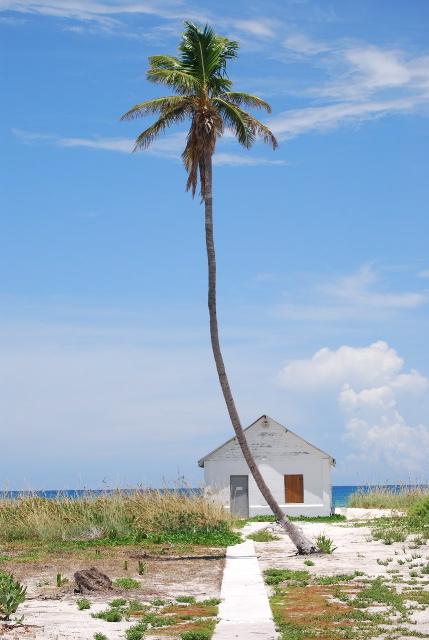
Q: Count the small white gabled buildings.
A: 1